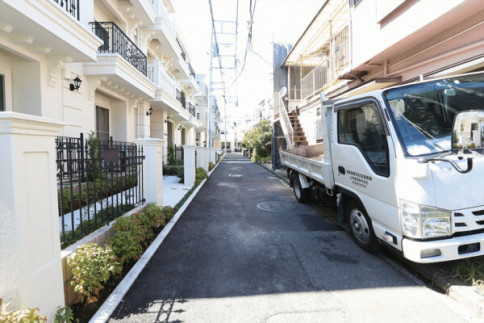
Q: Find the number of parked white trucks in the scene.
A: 1